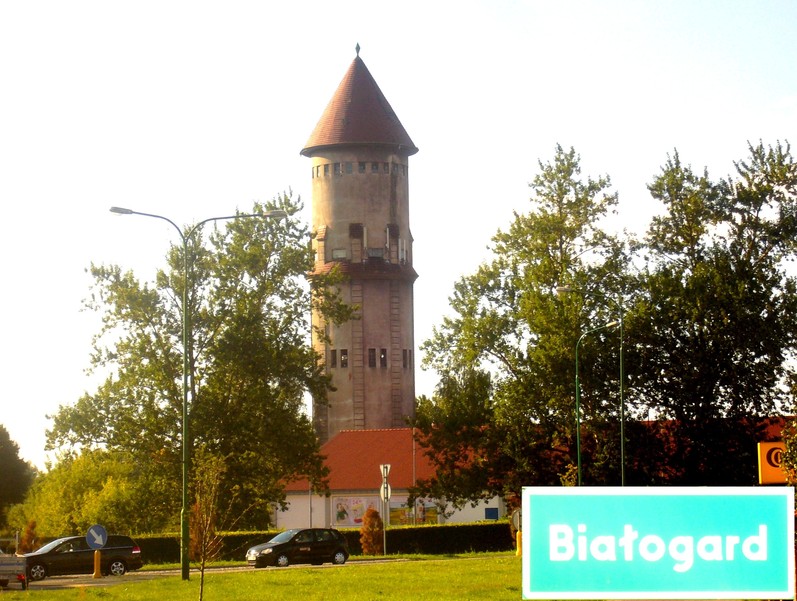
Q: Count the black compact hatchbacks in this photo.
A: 1